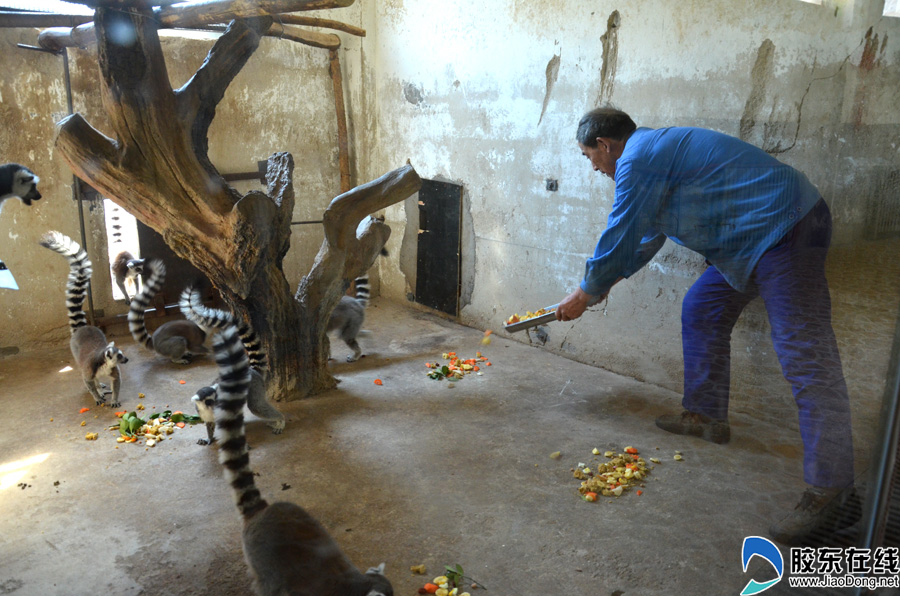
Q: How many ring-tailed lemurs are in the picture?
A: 7